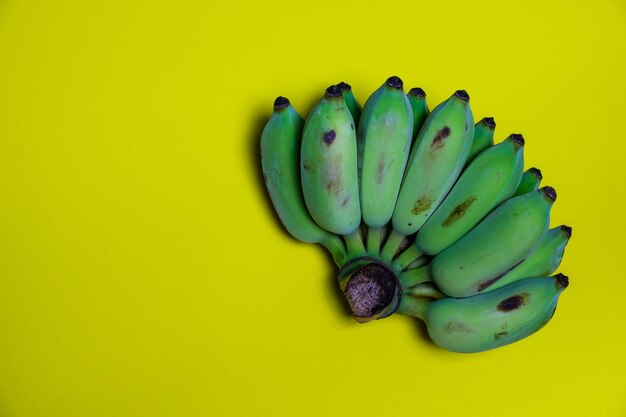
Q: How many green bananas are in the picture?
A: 12